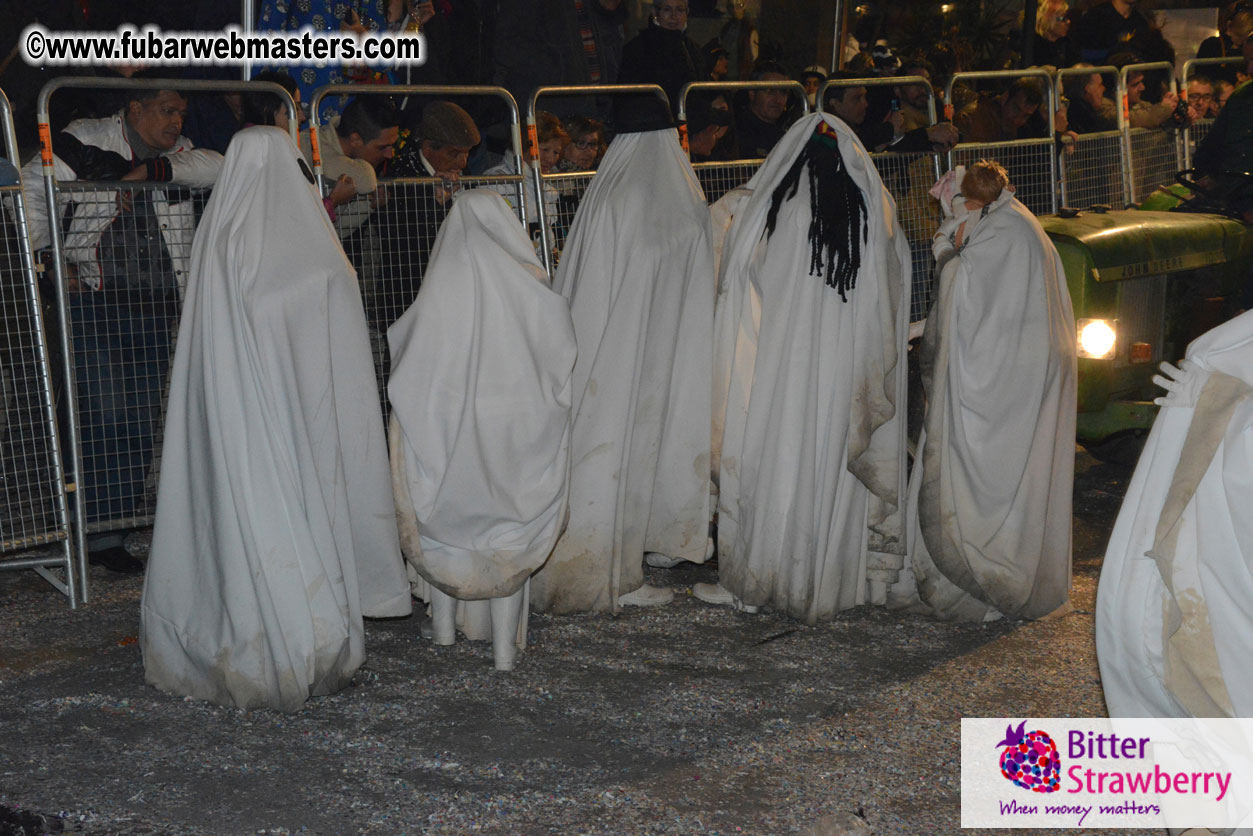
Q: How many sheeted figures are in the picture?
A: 6